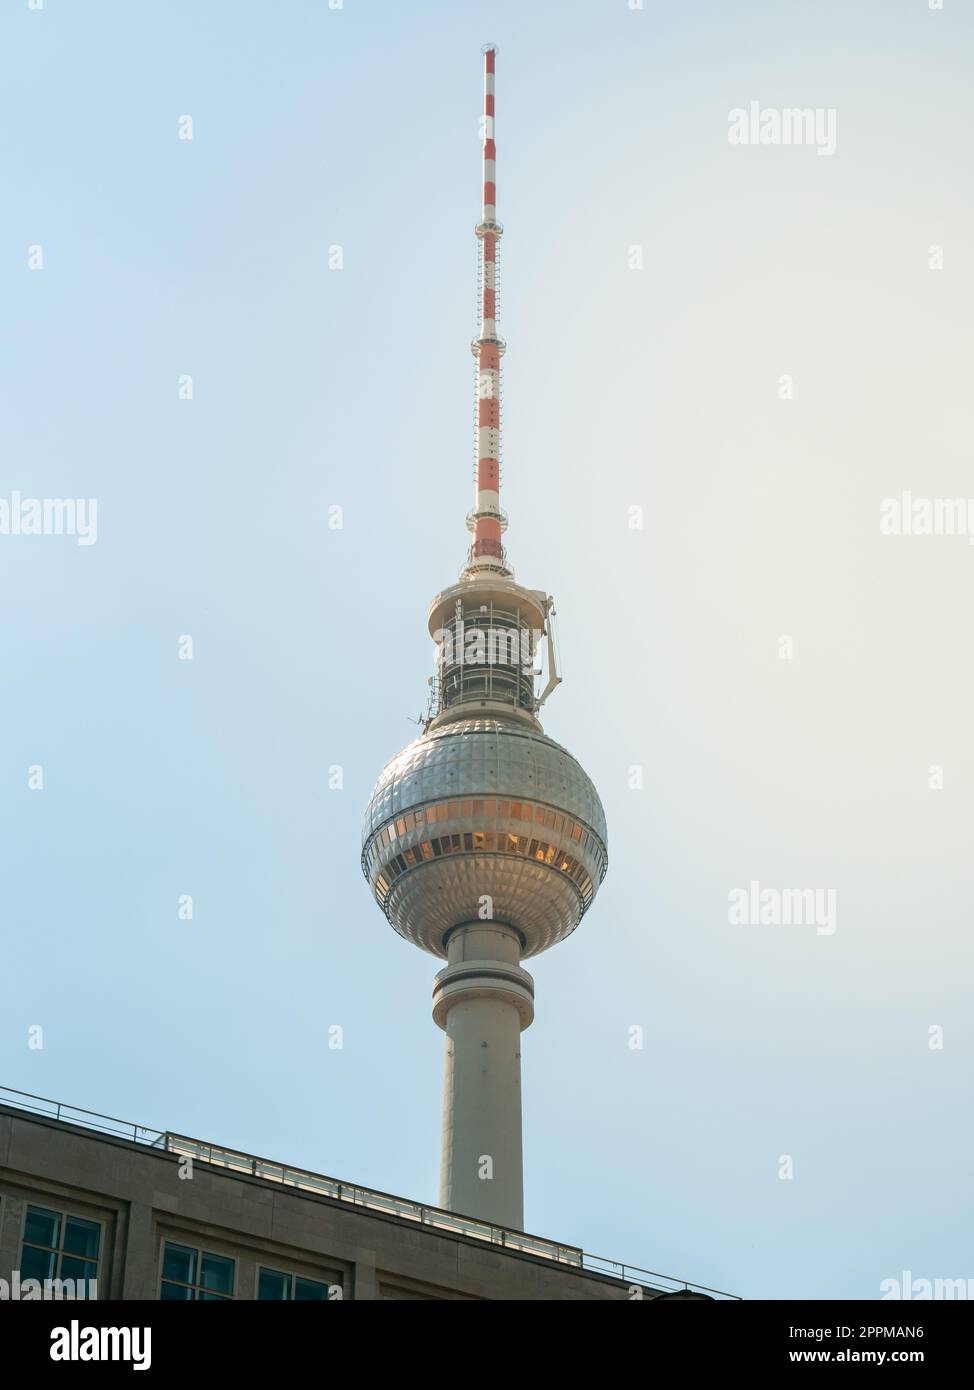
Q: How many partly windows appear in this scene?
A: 3